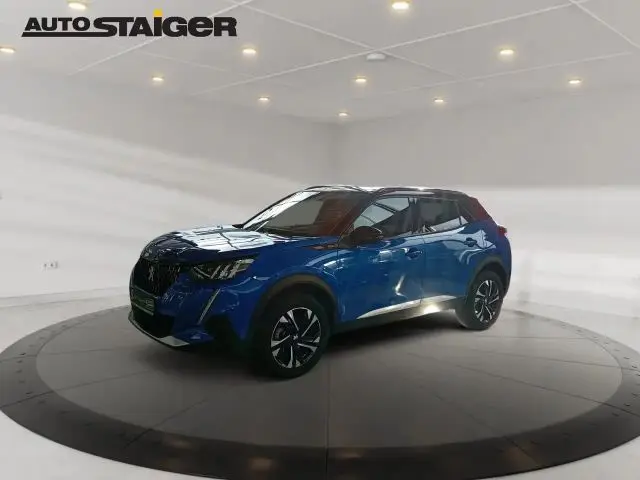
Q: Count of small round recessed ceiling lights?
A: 11